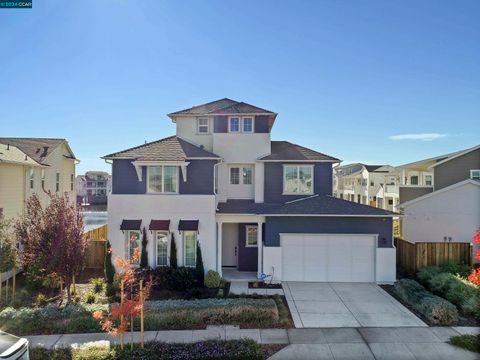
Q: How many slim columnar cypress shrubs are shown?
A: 4